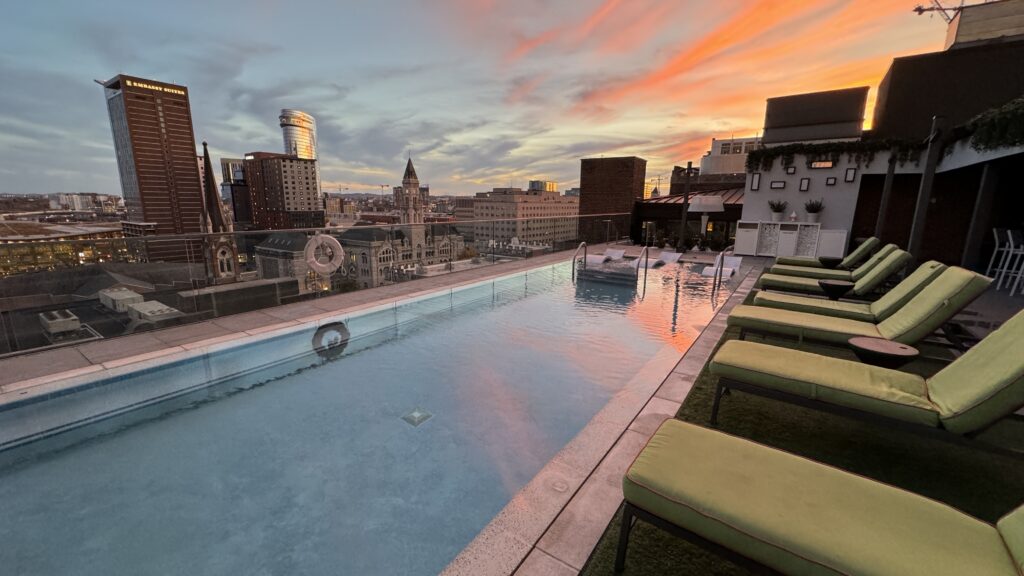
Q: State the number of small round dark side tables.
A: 3